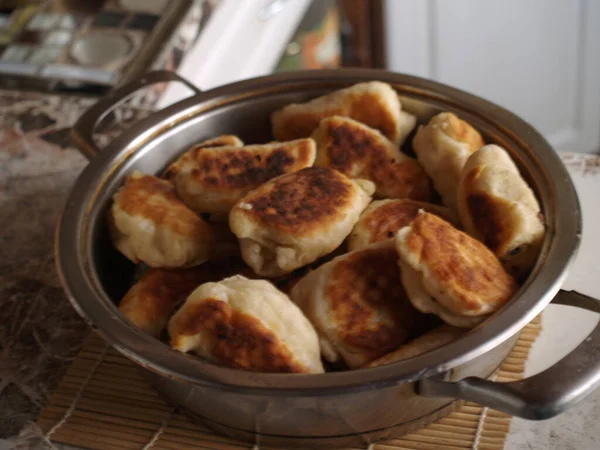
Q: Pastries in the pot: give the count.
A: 14